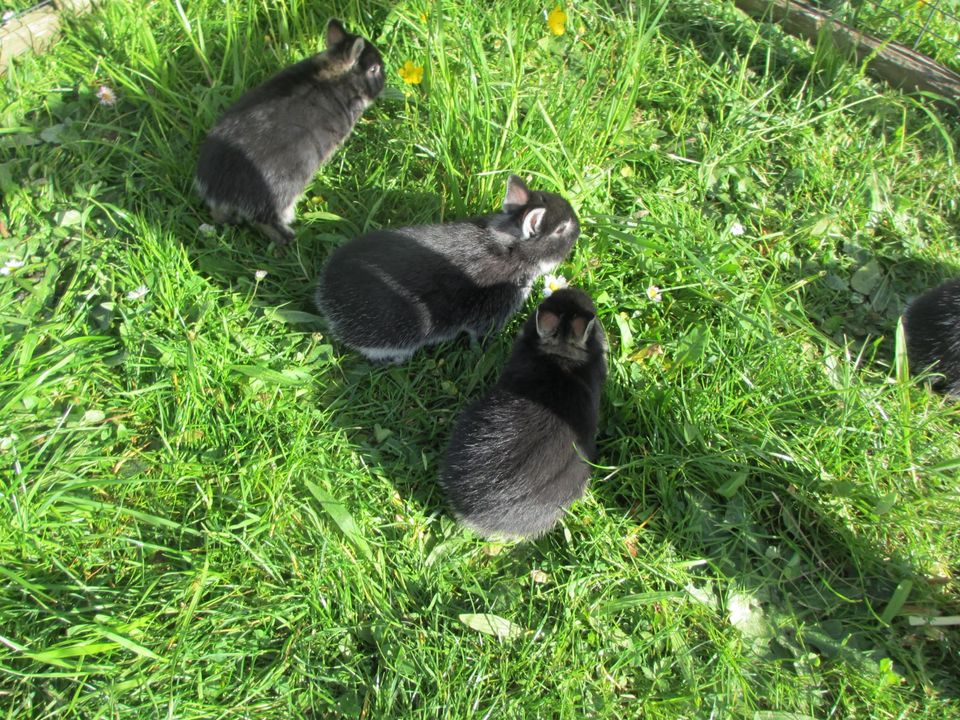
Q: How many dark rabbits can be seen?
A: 4